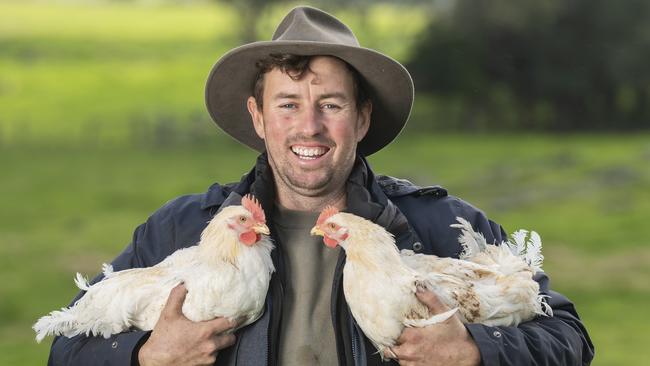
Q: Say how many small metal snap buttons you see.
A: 3